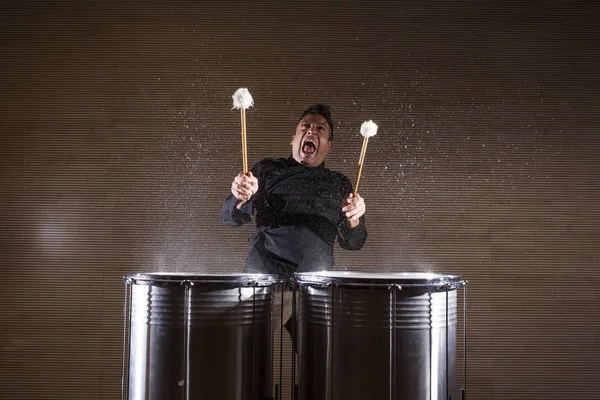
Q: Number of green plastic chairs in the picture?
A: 0